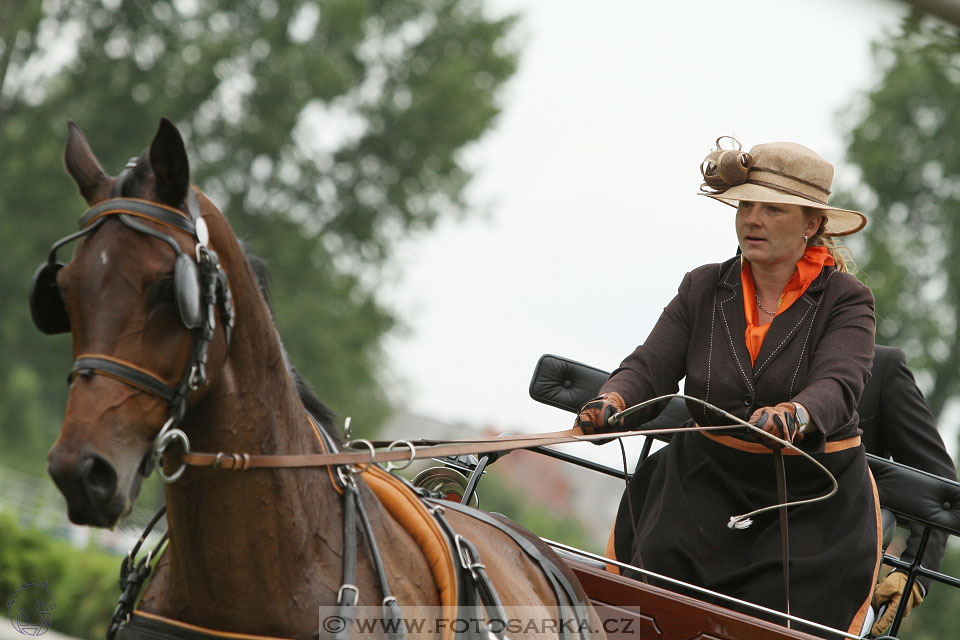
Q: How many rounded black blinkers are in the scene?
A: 2